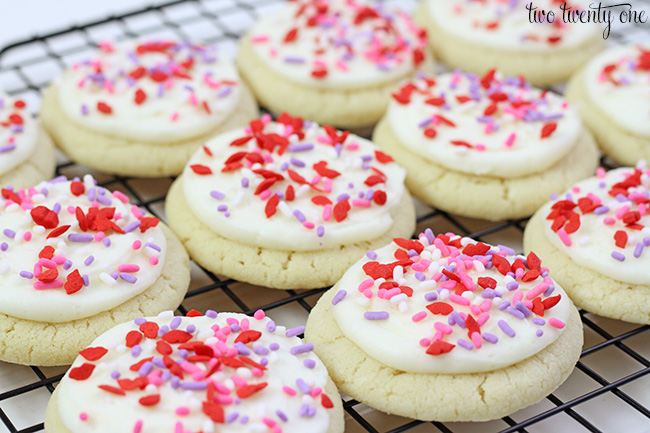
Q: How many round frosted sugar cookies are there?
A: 11